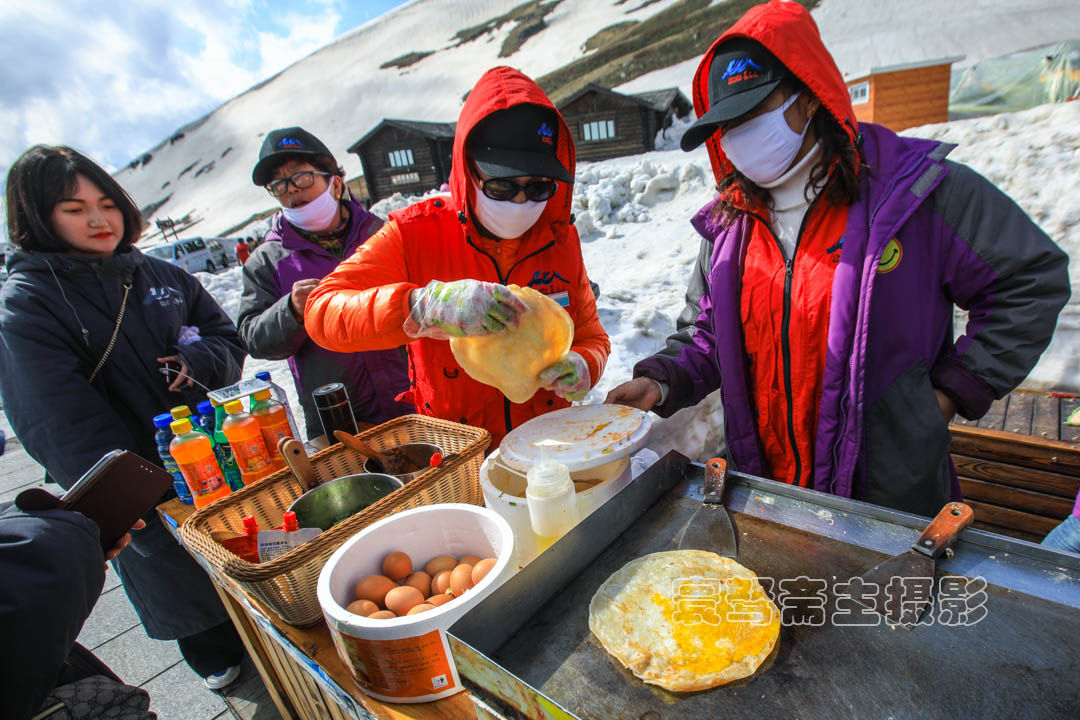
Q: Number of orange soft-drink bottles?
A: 3